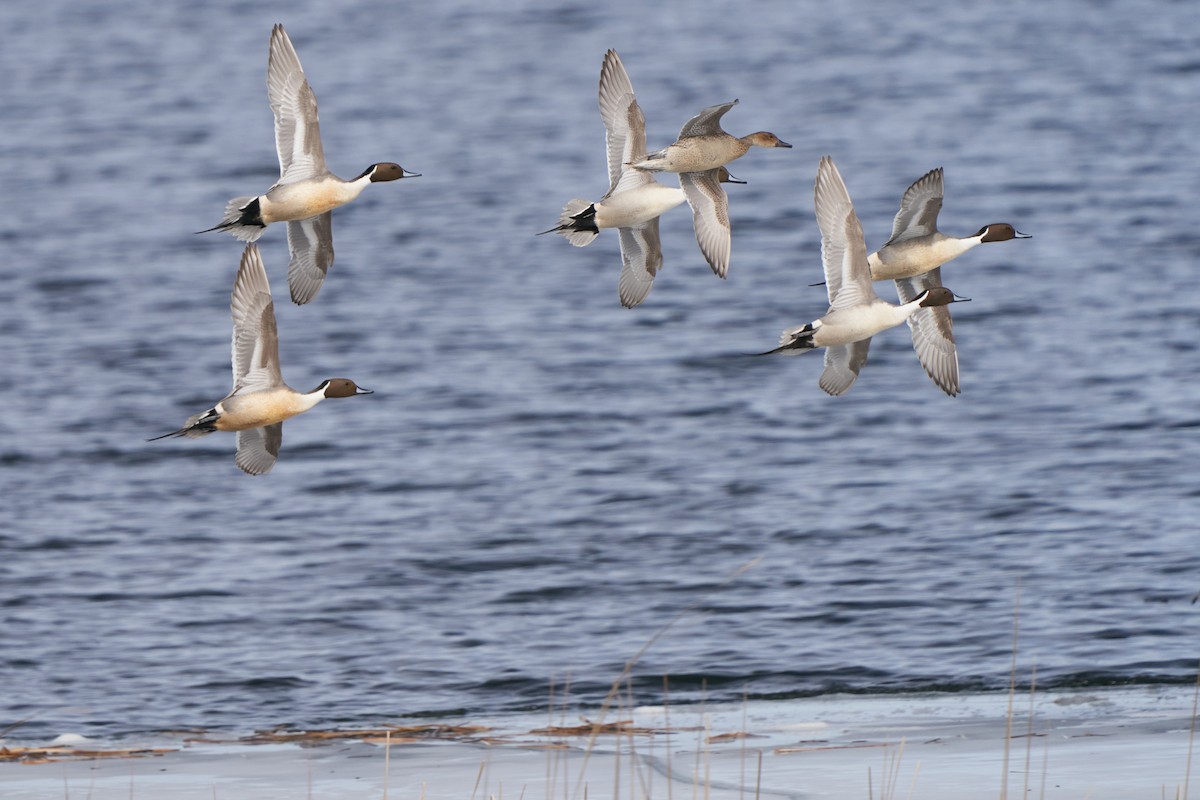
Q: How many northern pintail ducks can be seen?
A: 6